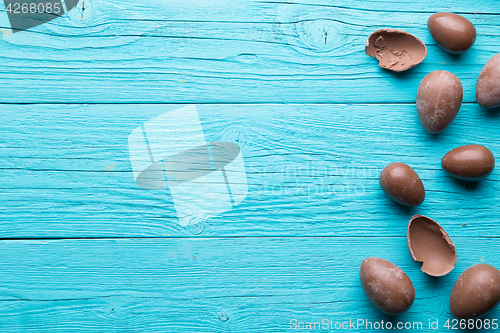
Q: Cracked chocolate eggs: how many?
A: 2